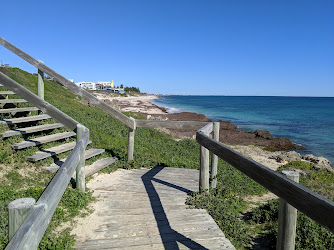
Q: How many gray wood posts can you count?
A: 7